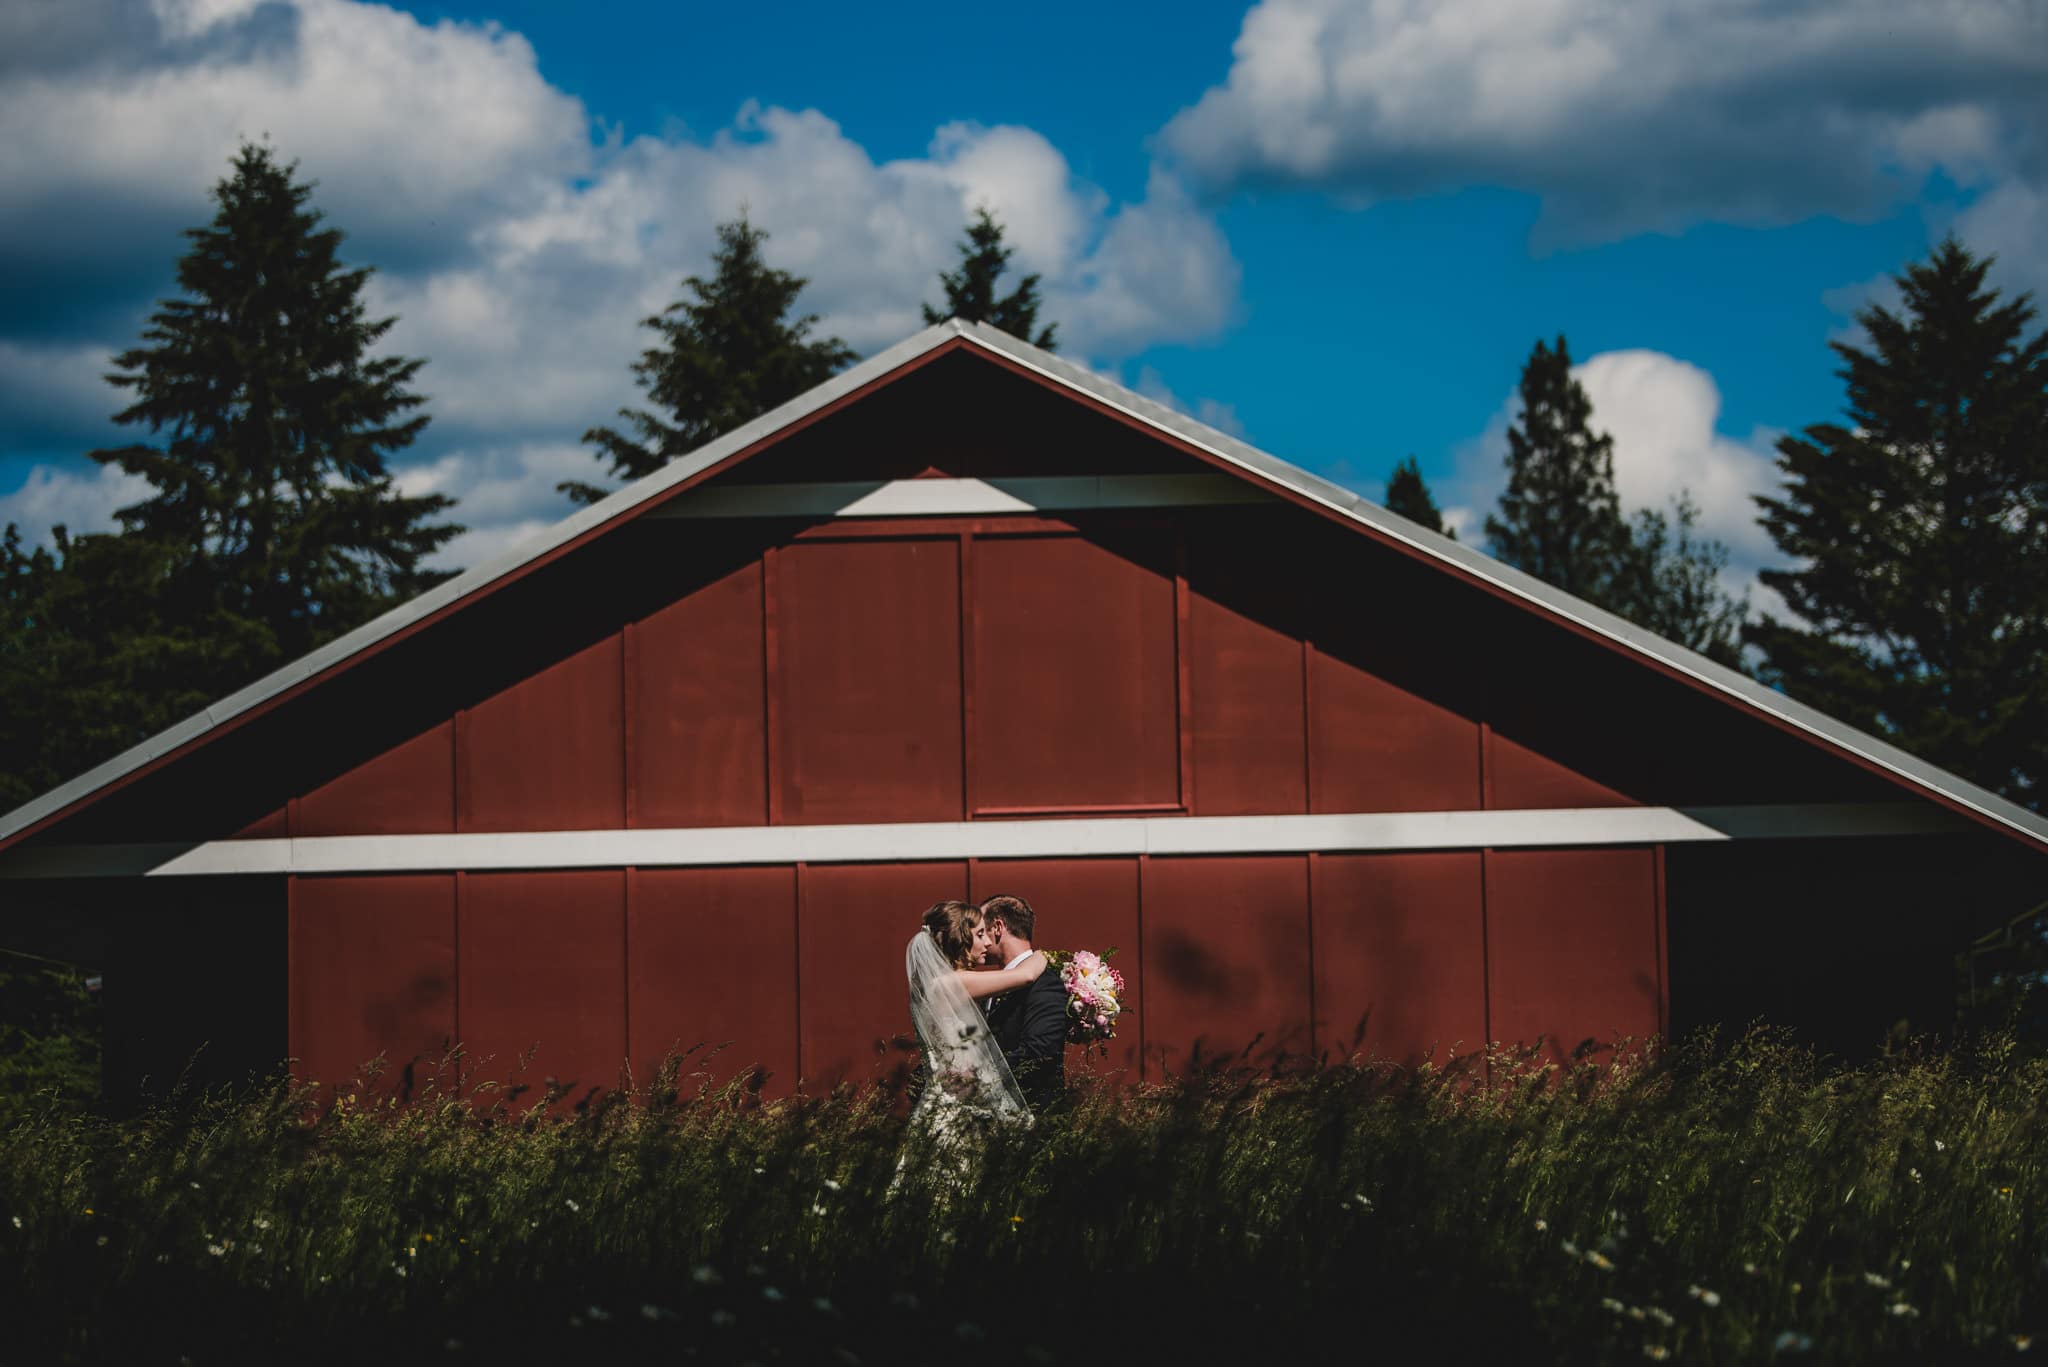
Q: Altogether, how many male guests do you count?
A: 0